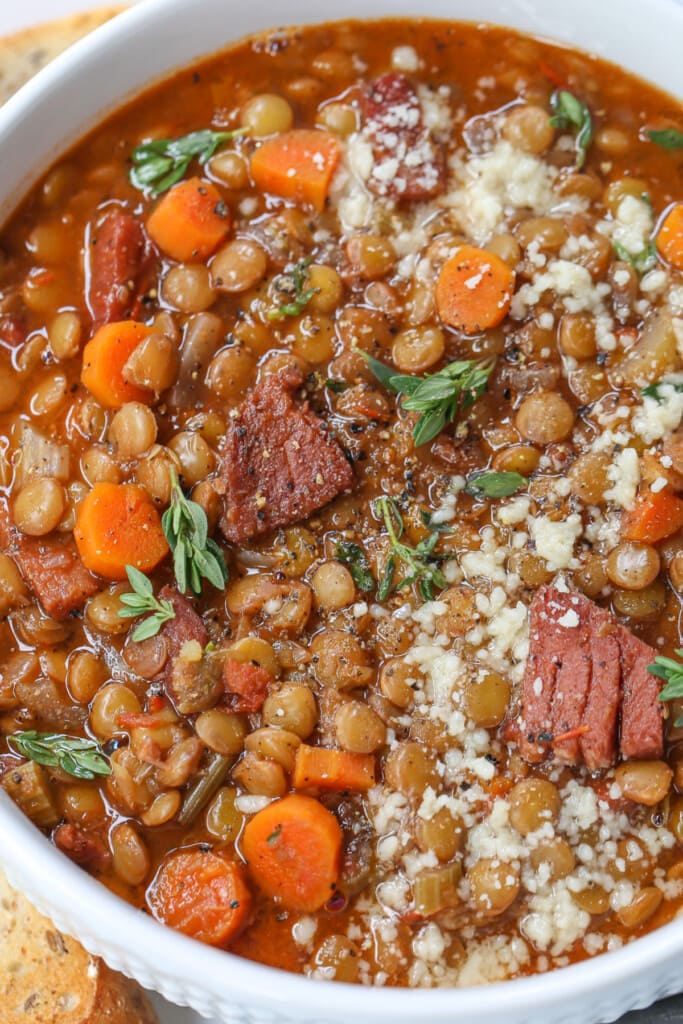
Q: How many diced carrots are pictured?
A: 10